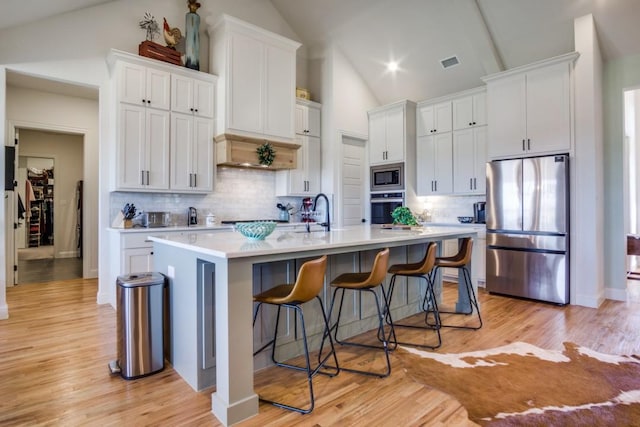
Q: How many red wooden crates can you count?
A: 1